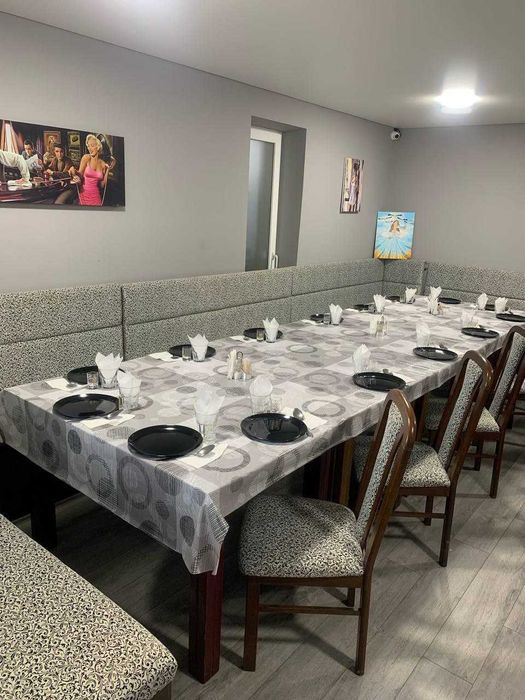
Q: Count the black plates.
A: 15